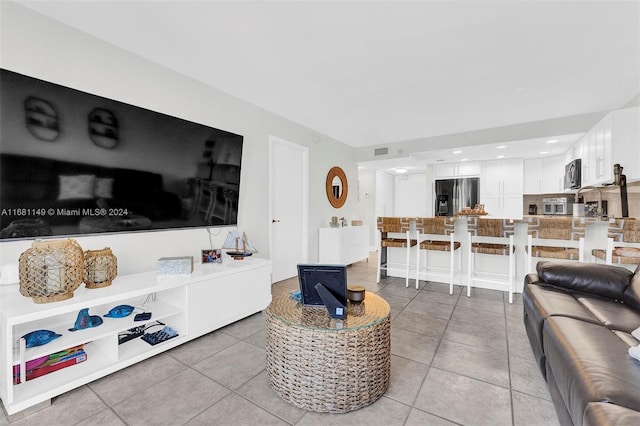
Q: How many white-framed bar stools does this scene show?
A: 5